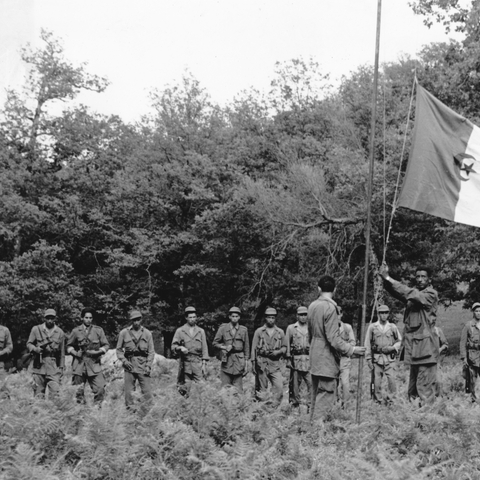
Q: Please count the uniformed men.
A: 14